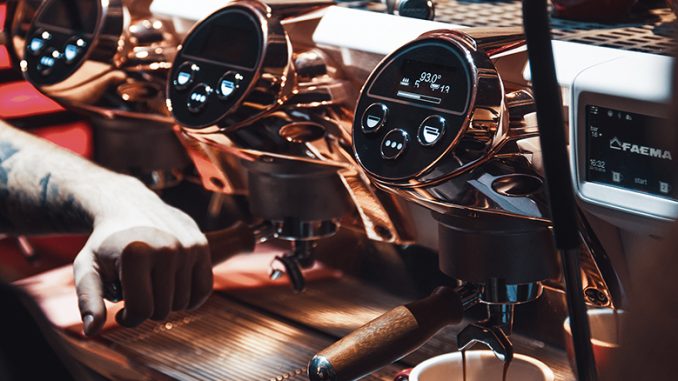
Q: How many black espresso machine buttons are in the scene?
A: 9